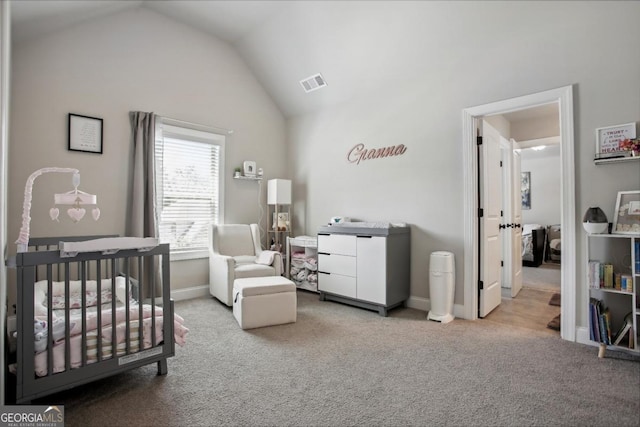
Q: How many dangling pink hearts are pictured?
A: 3